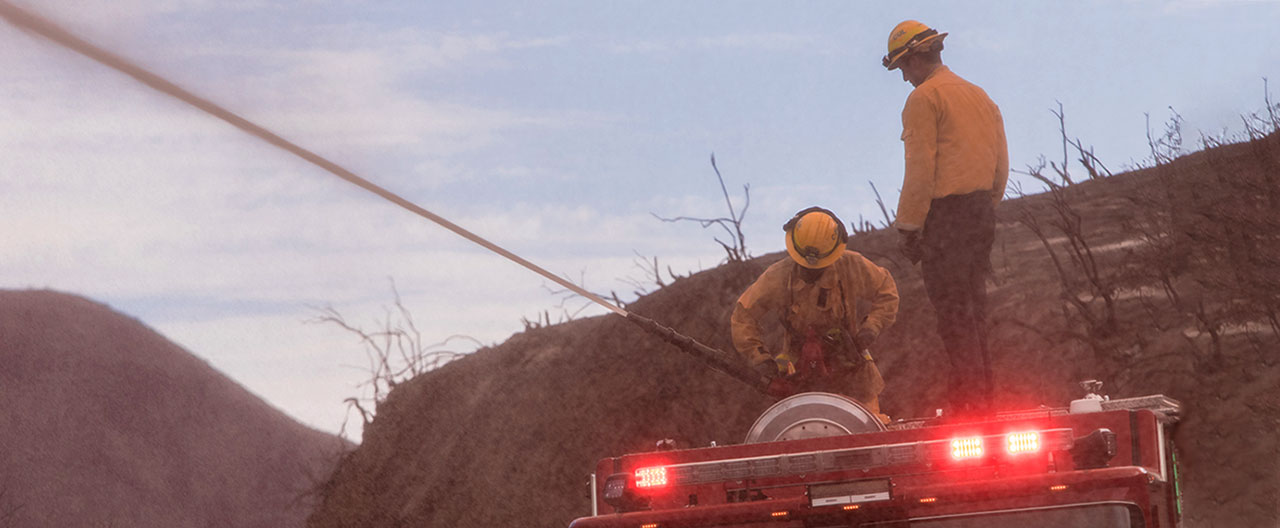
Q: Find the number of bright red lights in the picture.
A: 3